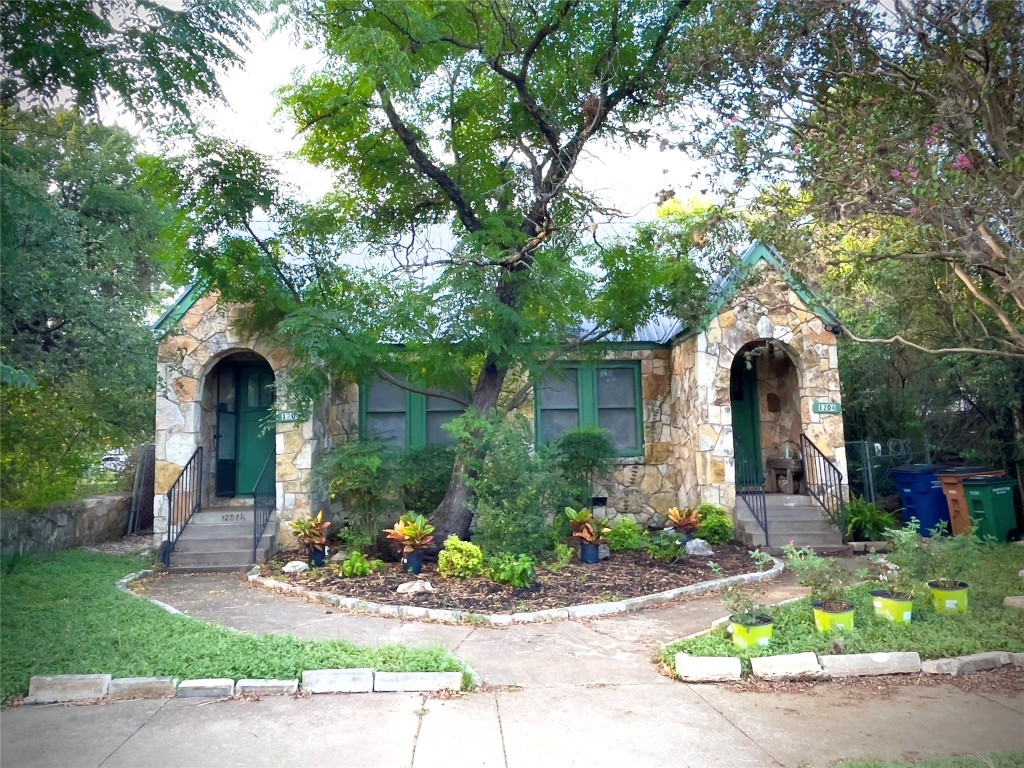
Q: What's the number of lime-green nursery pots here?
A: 4